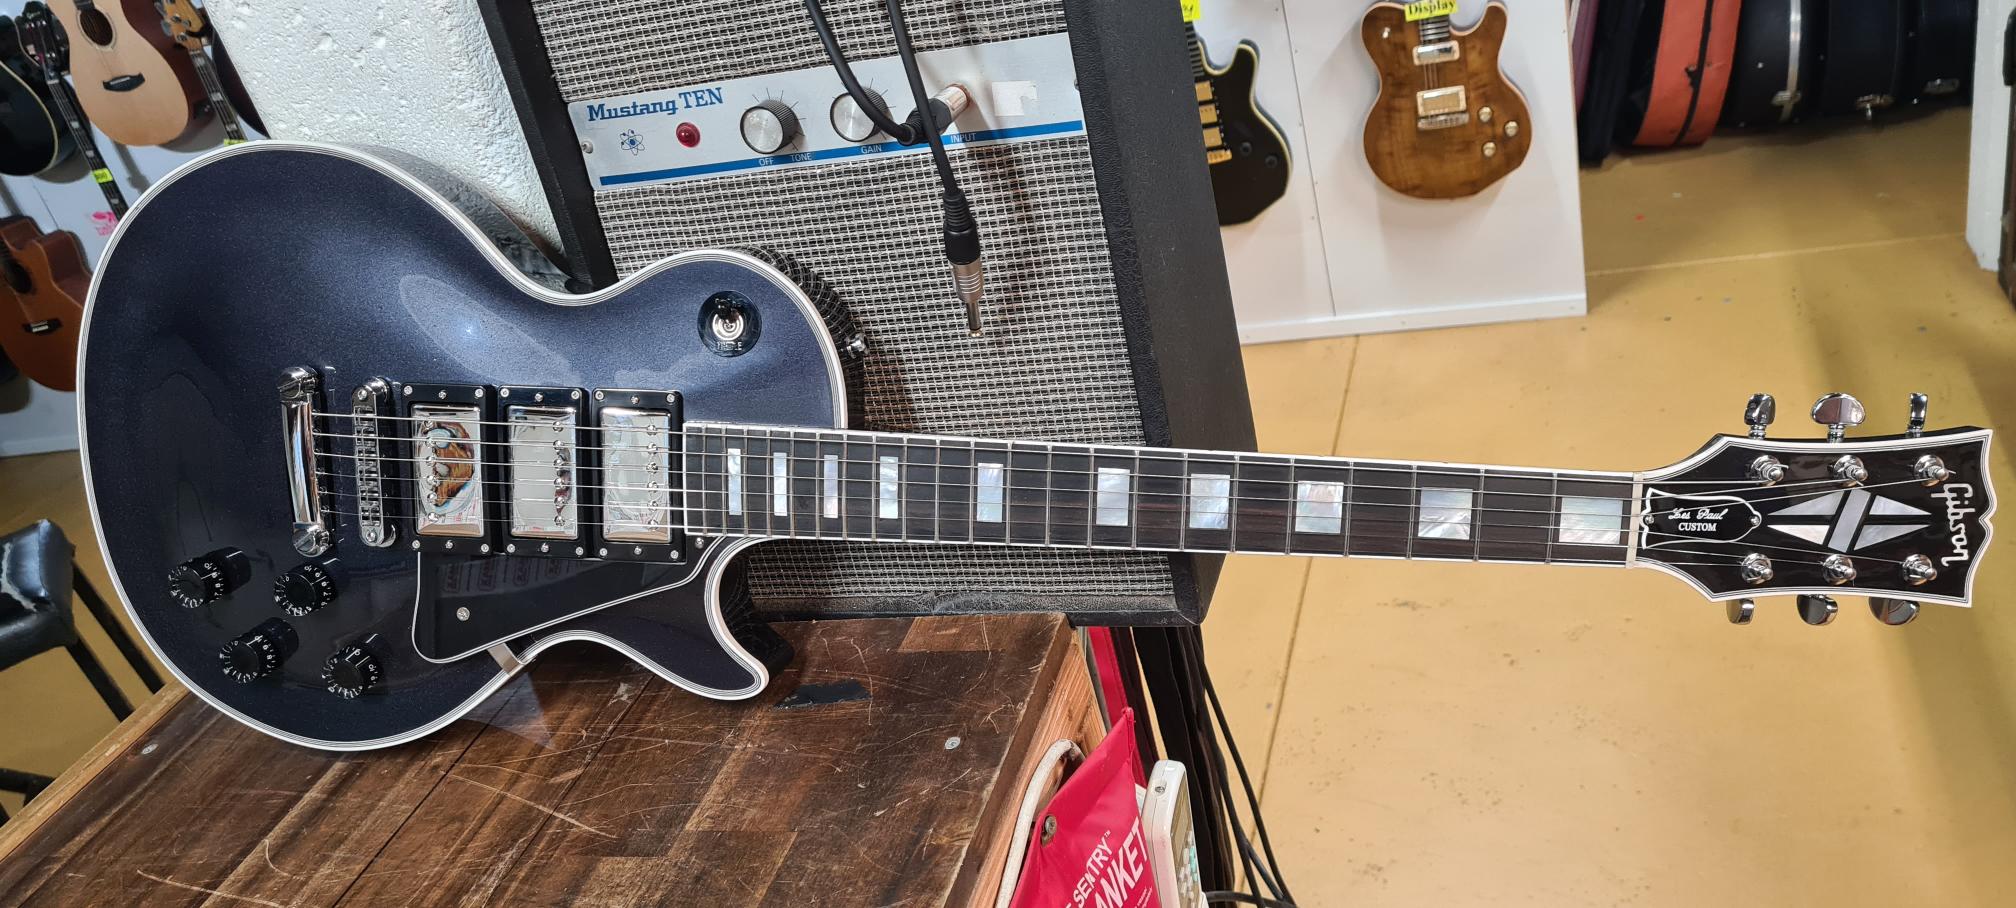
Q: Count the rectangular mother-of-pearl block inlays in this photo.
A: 10